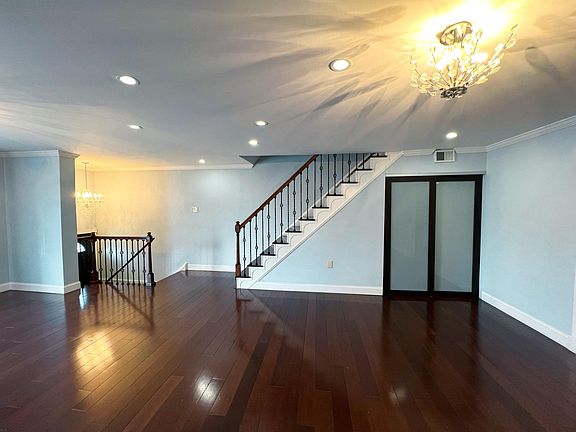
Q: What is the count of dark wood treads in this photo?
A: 11